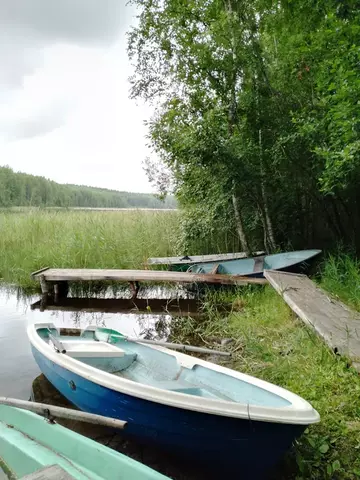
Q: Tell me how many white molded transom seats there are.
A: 1